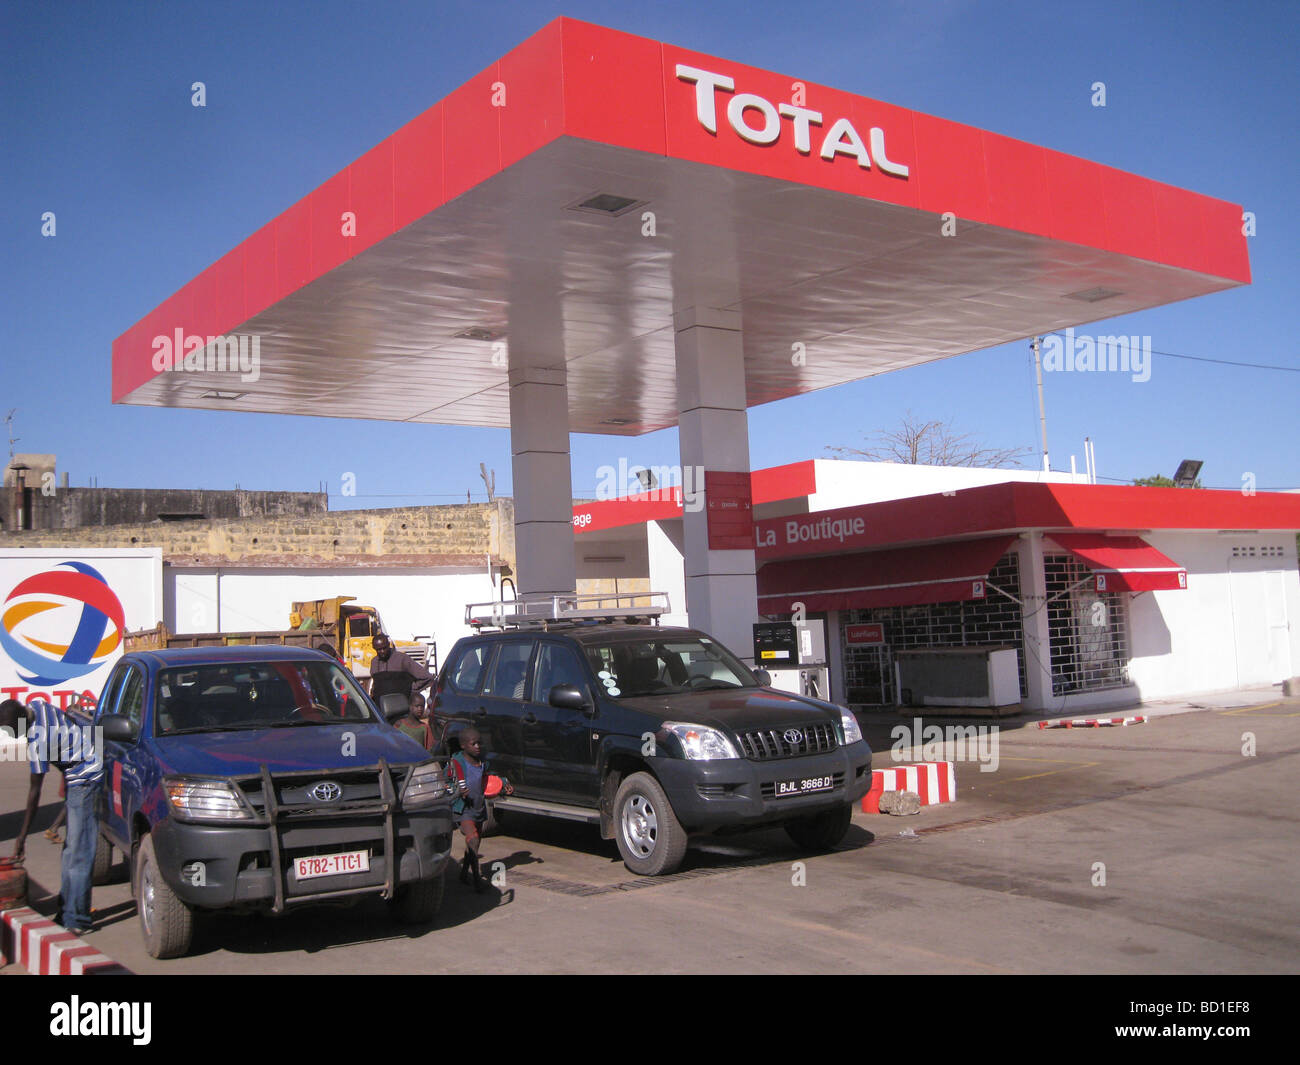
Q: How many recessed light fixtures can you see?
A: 5